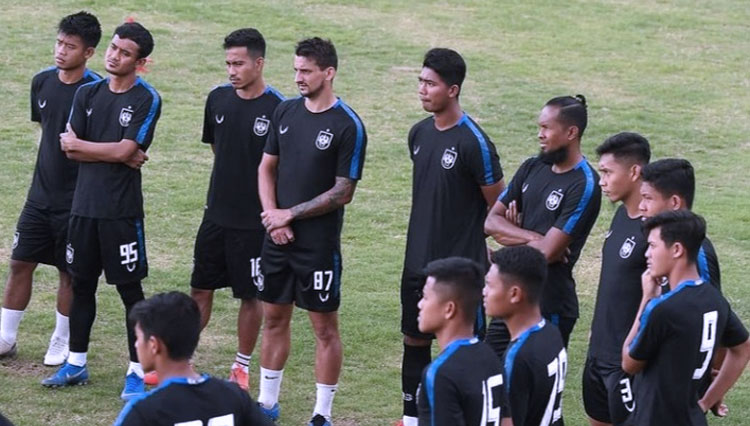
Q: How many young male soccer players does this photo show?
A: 12